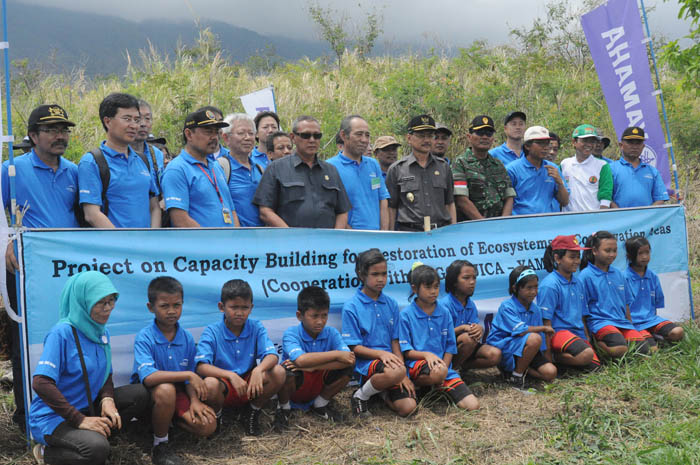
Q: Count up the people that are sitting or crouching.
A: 11